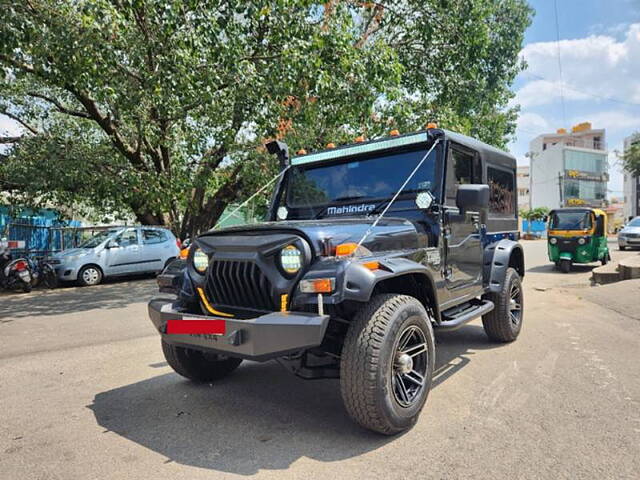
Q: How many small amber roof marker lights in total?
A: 5